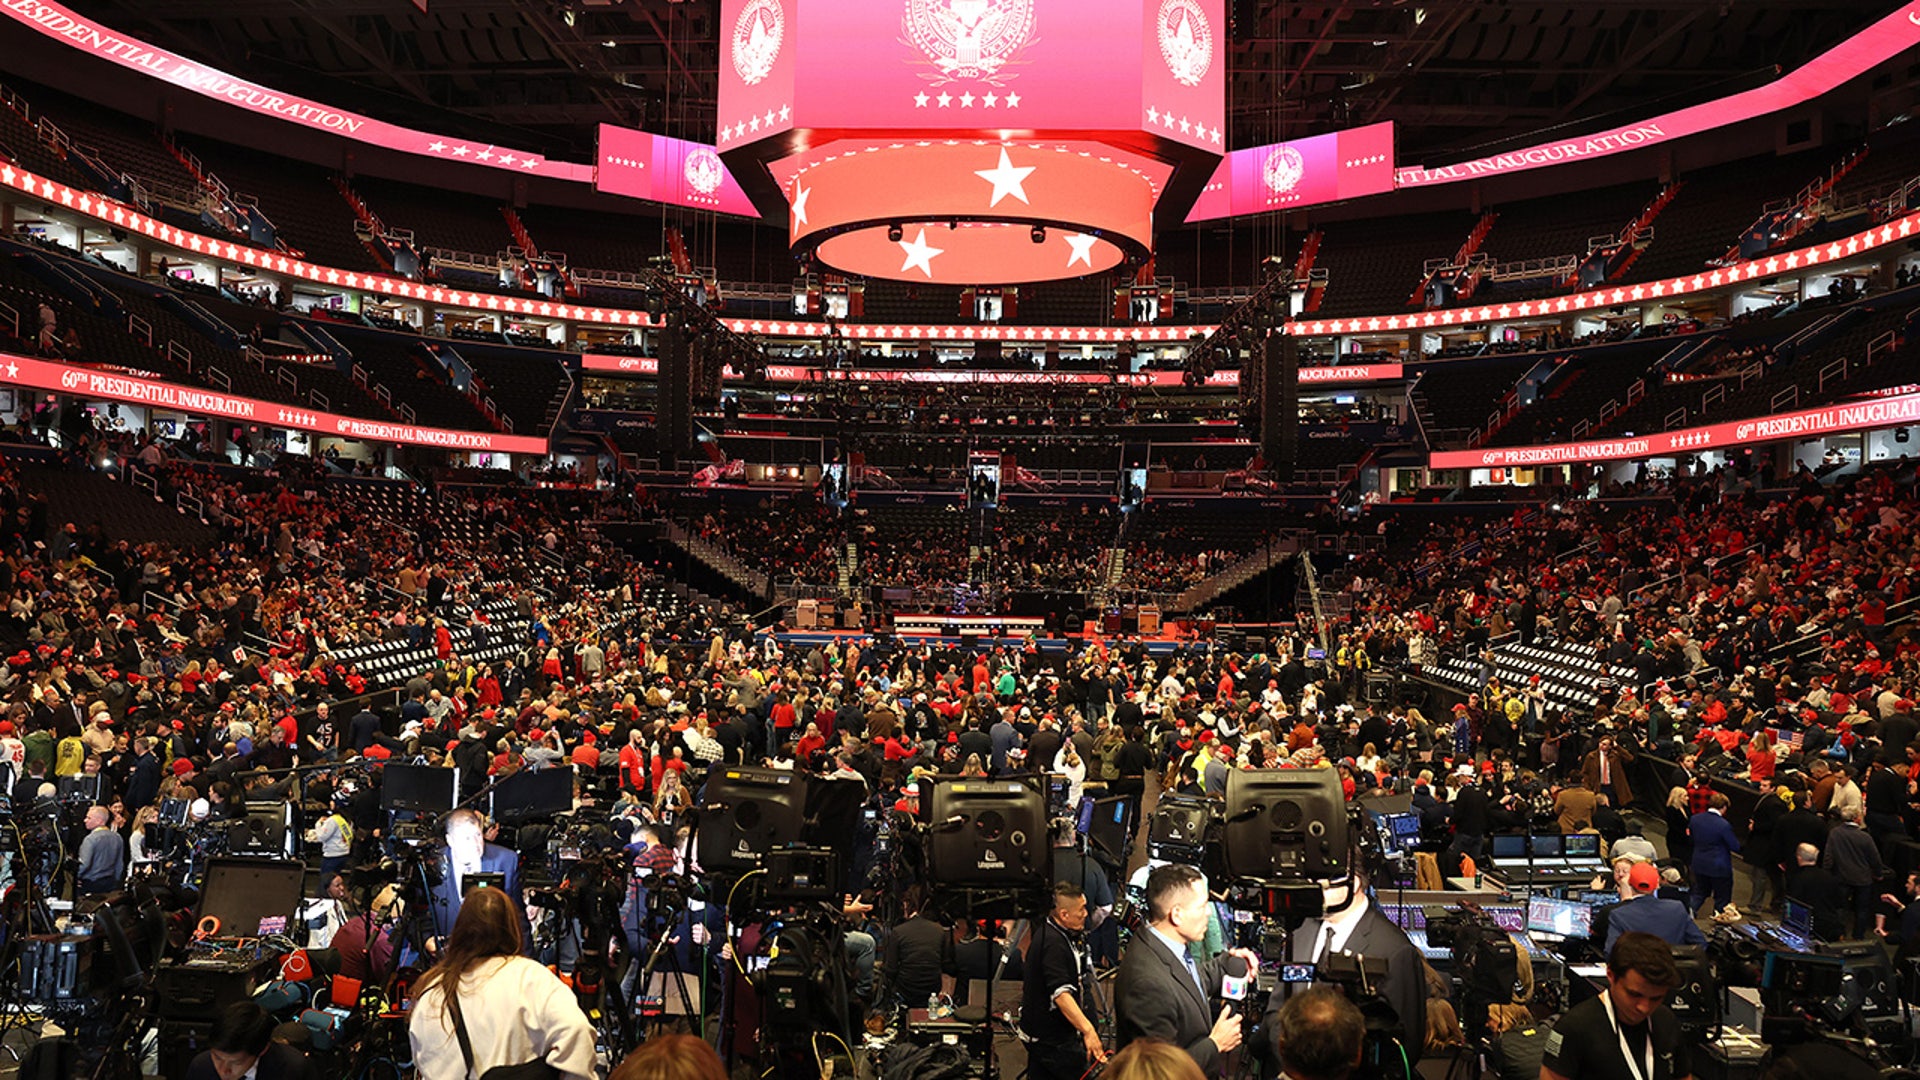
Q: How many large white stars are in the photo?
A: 4